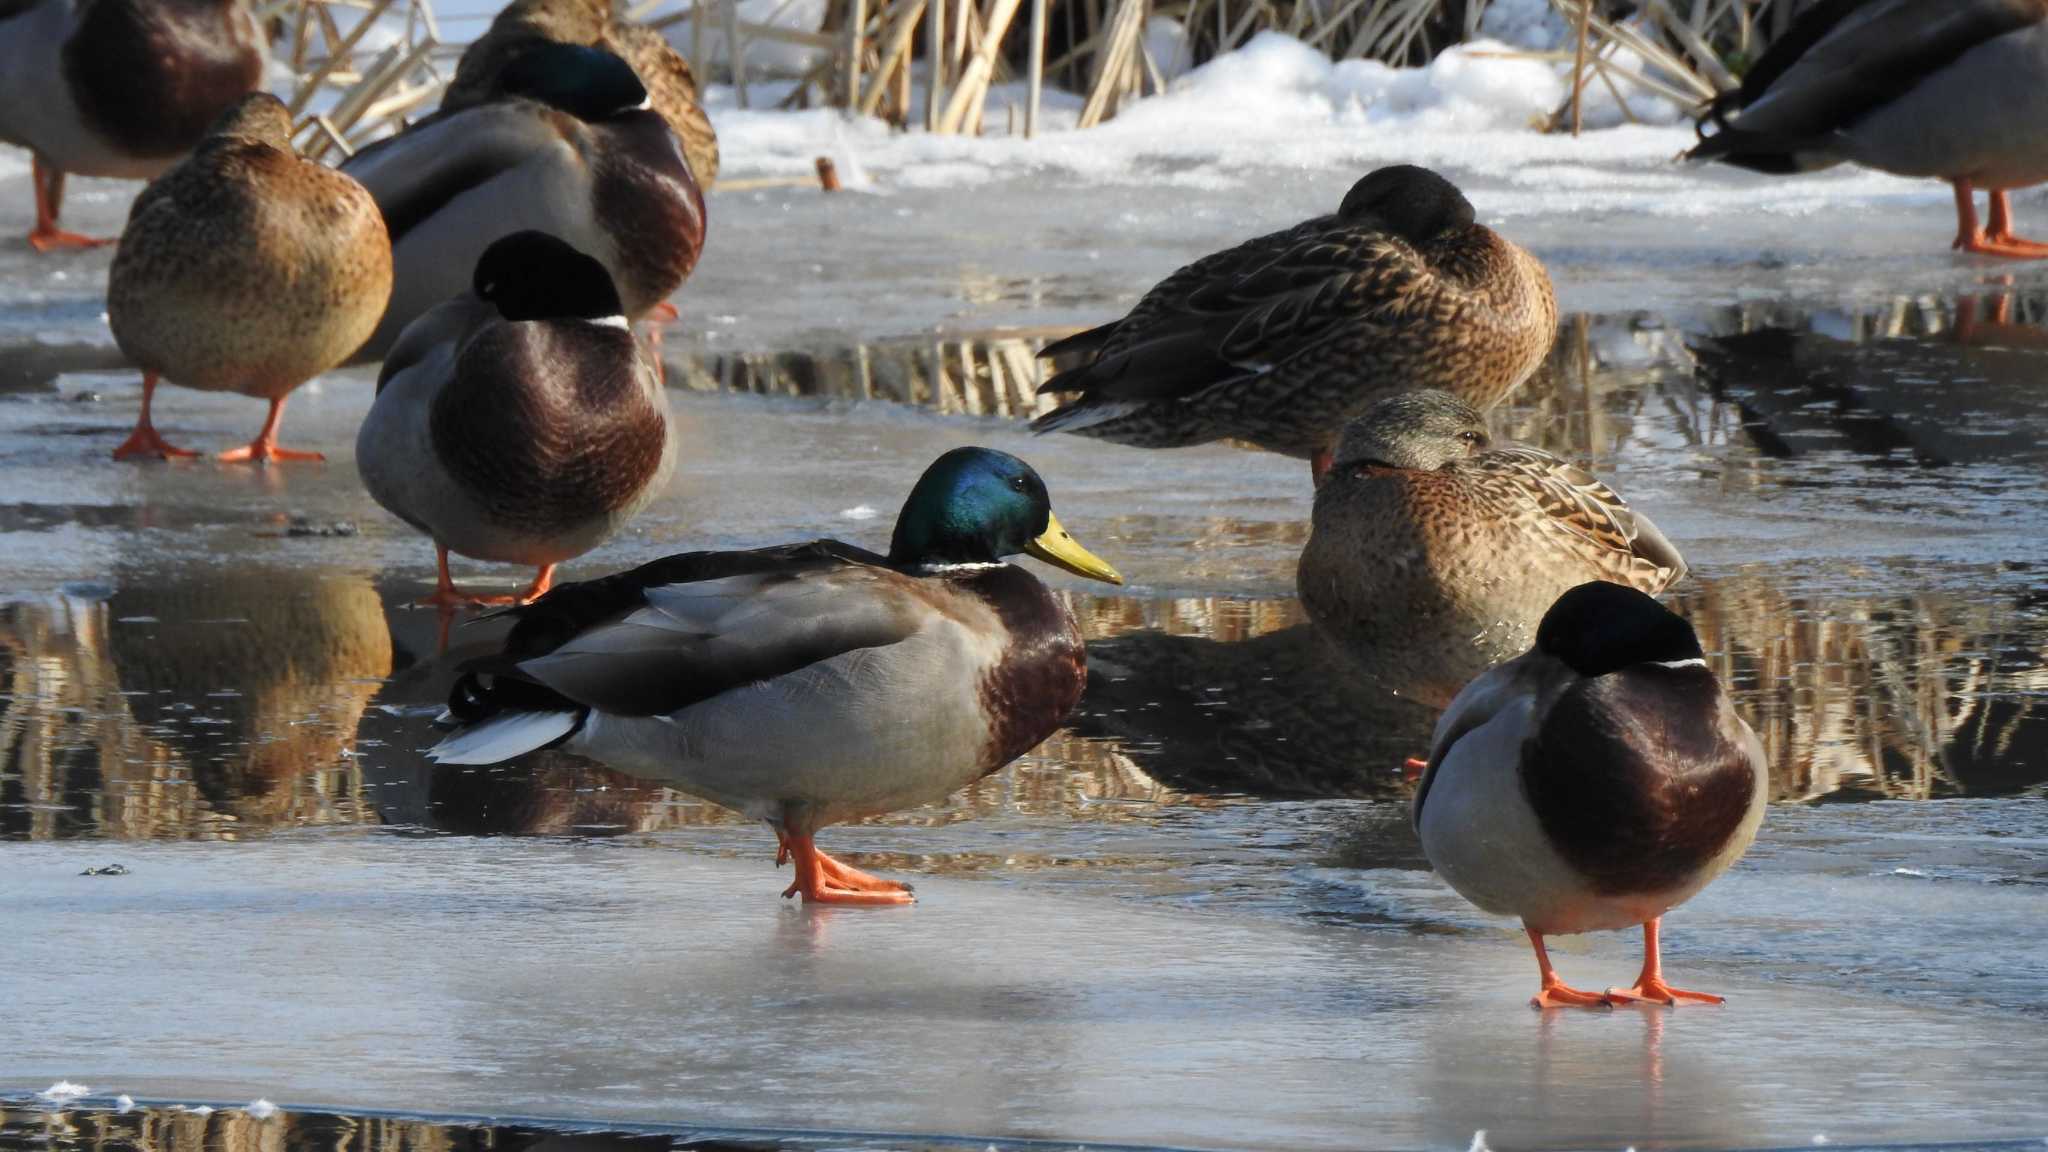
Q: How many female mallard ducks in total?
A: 4